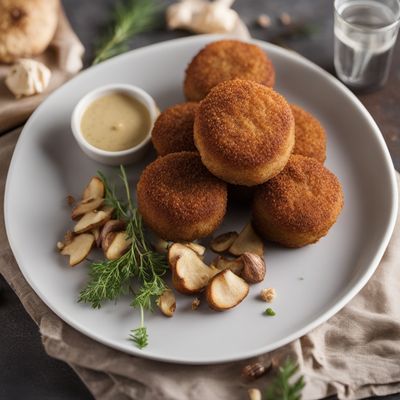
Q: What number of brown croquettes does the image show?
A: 6